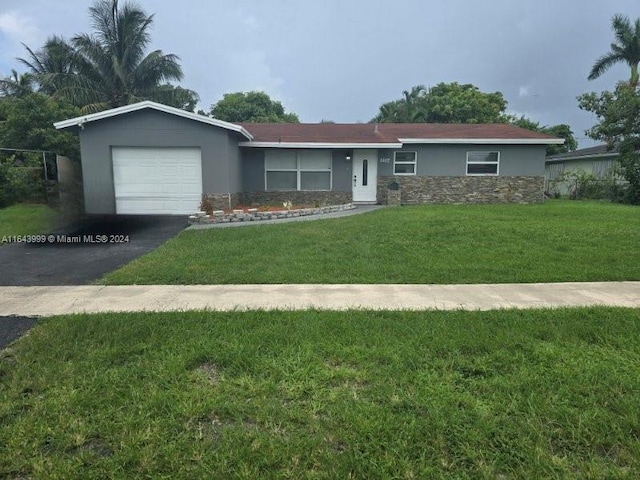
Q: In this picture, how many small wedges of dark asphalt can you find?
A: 1